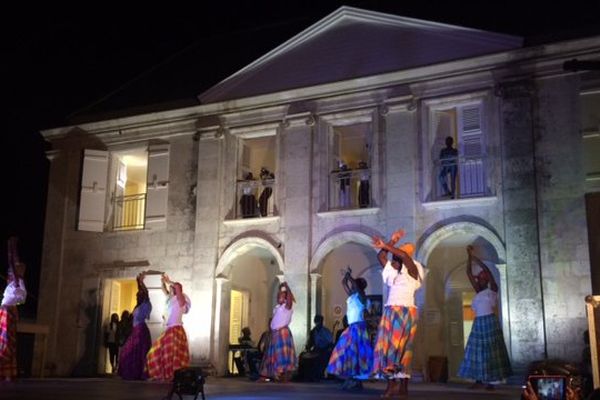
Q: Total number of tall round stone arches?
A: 3